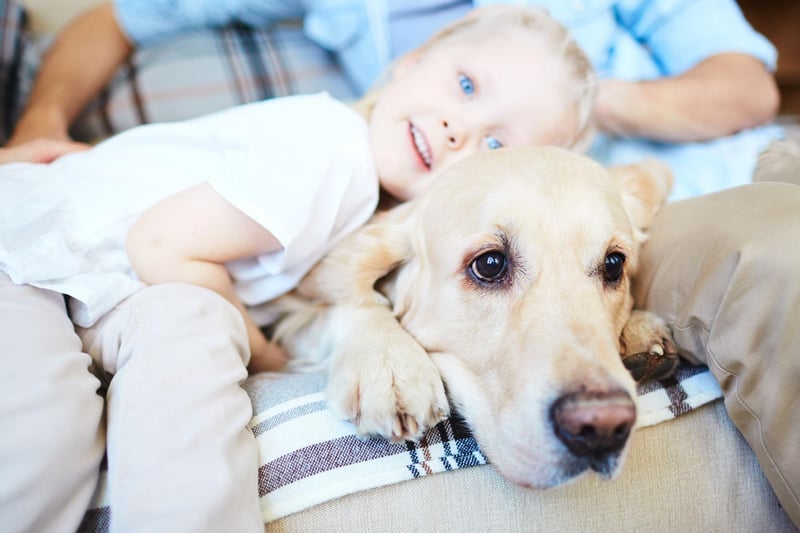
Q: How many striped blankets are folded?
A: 1